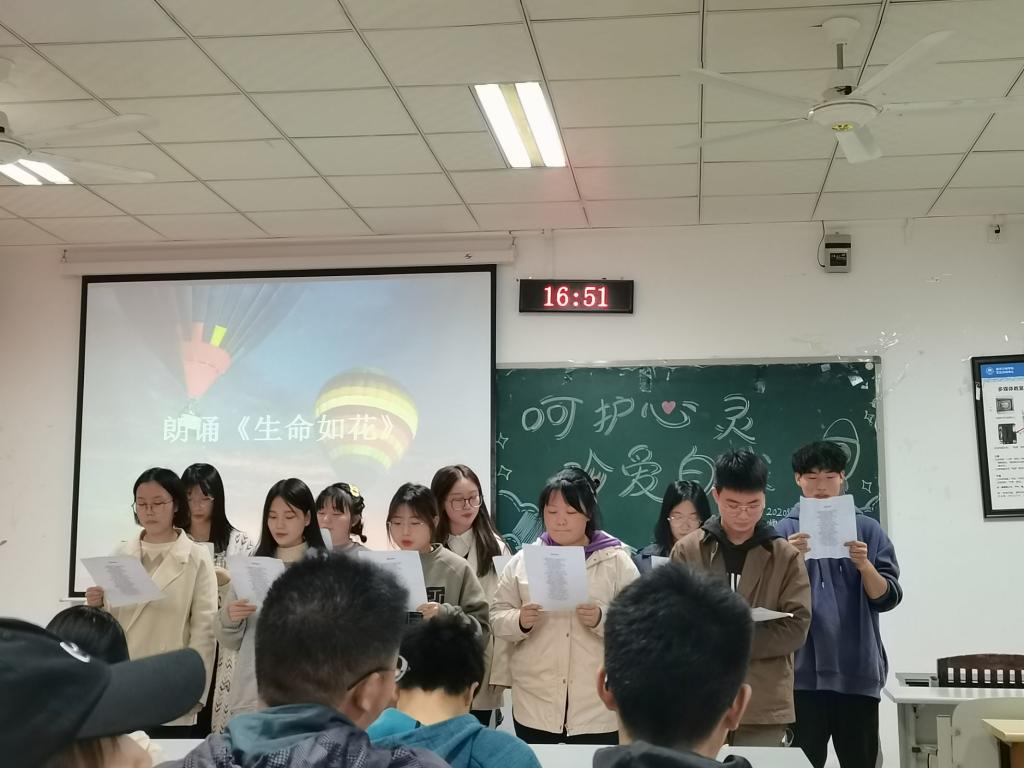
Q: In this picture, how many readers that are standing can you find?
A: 10